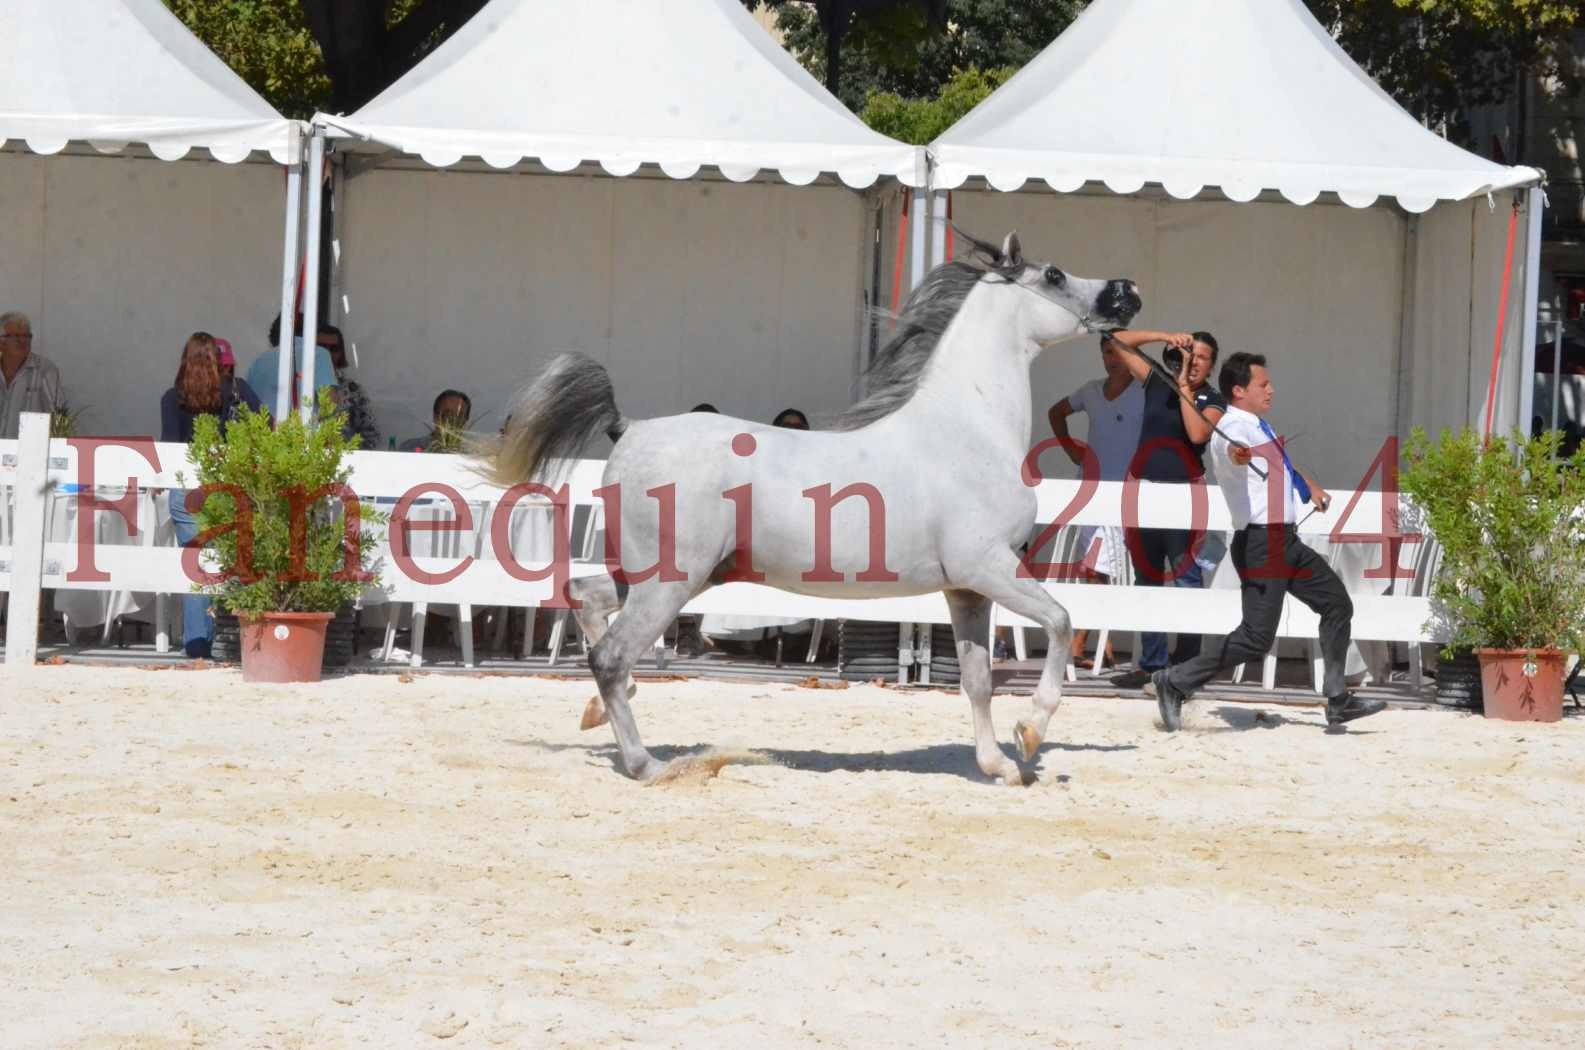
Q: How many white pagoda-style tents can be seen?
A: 3